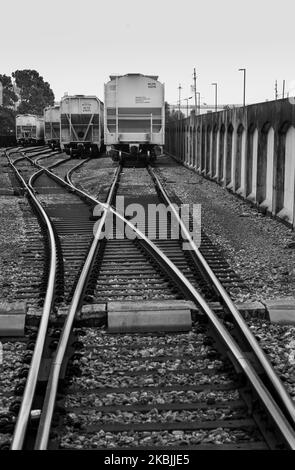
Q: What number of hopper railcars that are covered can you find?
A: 4